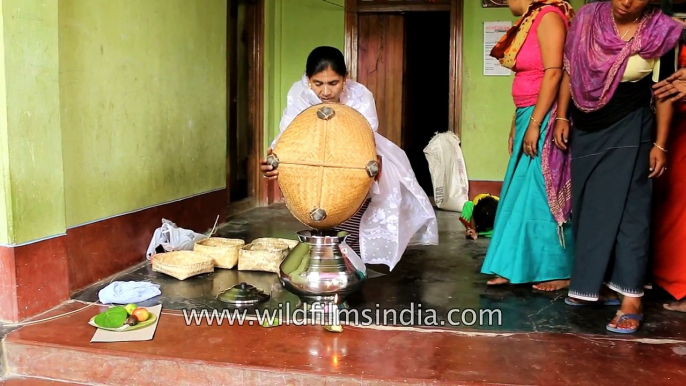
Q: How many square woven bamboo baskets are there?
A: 4